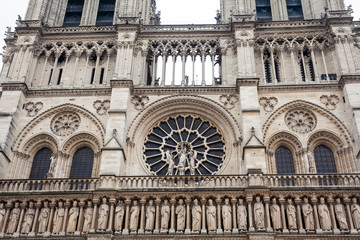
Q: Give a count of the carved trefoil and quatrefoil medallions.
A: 6